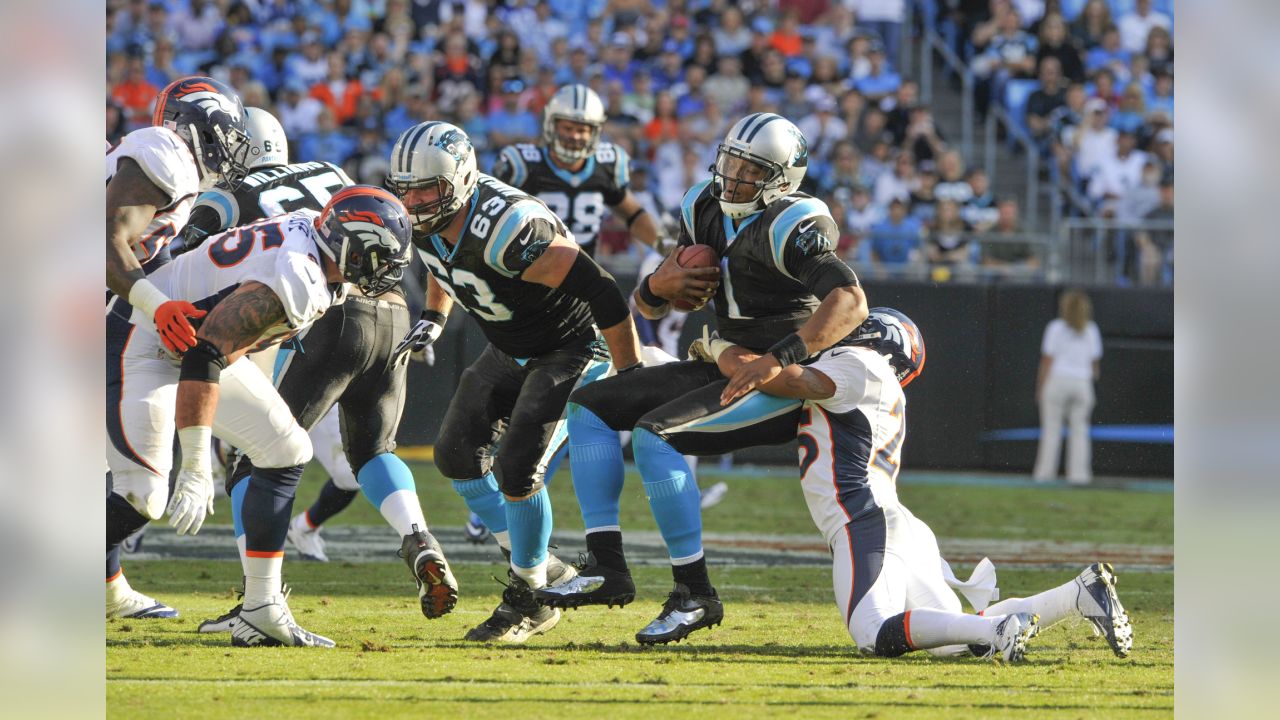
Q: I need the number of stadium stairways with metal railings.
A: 1